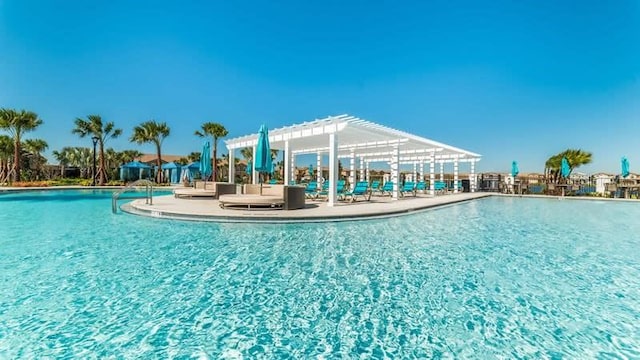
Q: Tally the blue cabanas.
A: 3